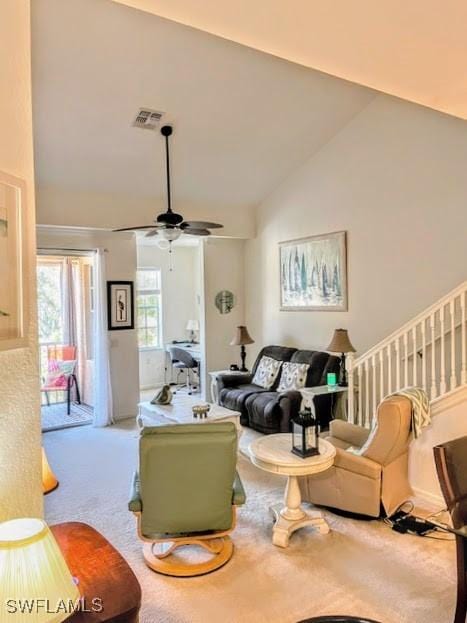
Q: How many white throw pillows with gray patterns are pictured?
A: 2